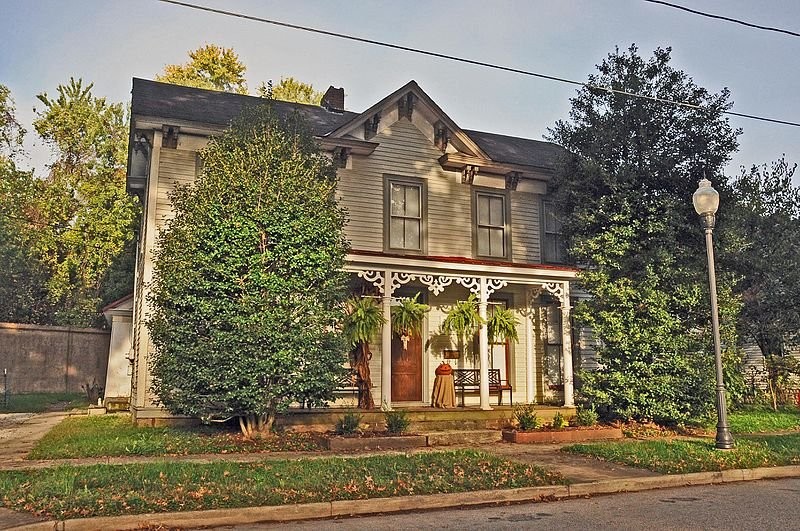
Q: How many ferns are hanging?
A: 4